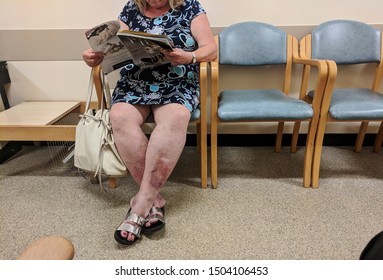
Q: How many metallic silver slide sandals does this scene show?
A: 2